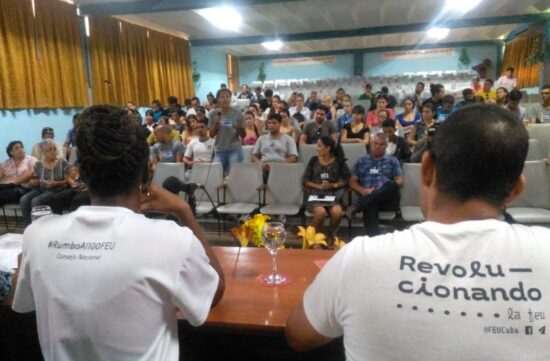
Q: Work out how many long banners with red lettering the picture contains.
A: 2